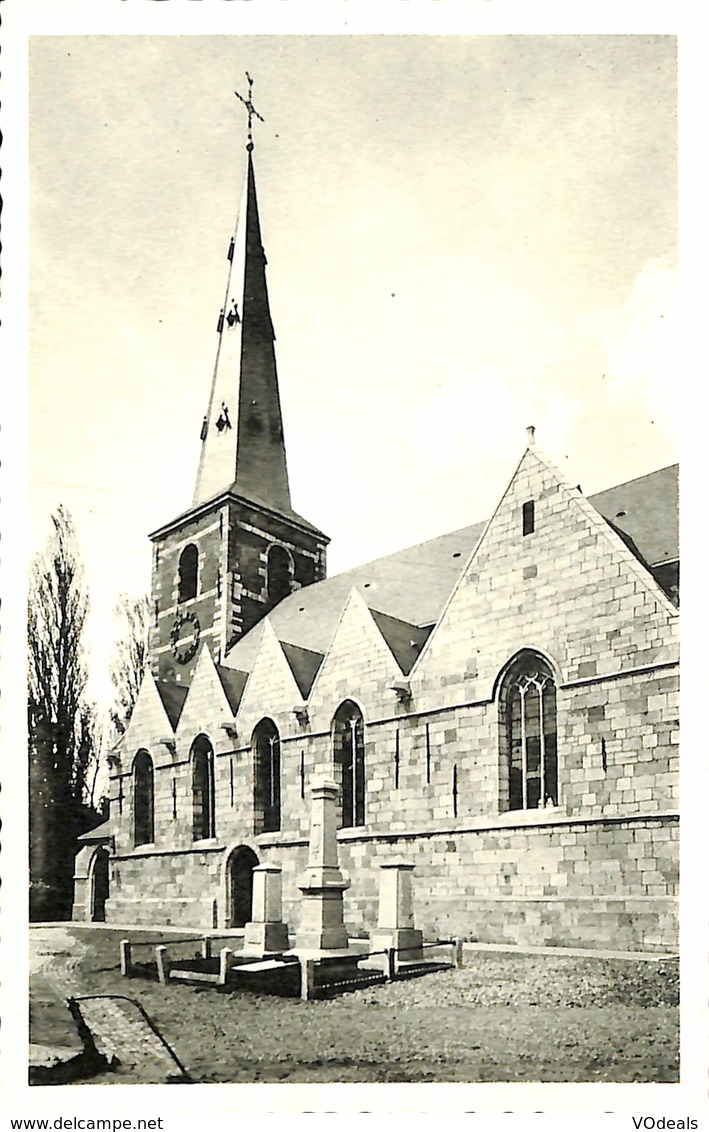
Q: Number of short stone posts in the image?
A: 7